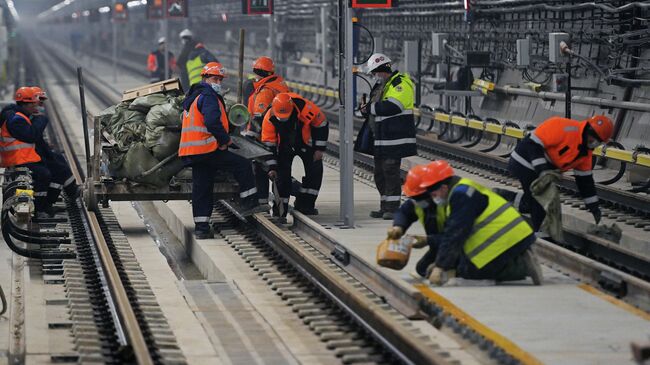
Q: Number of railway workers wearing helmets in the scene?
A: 12